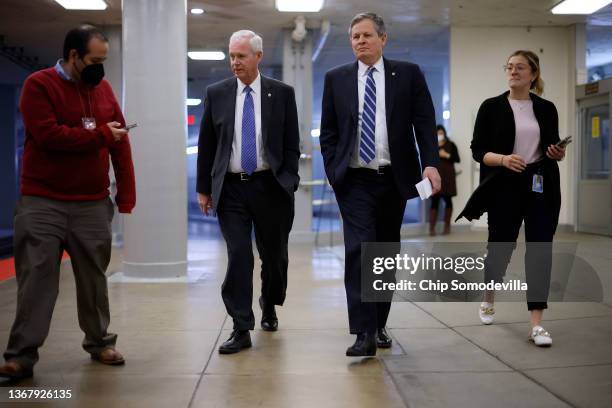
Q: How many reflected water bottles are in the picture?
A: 0